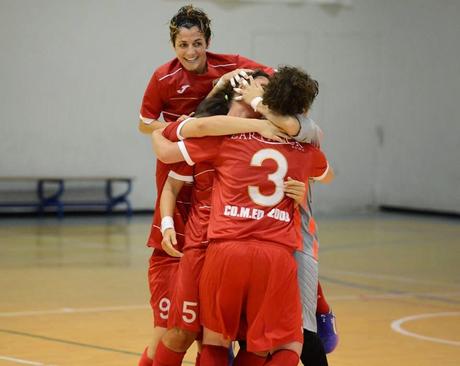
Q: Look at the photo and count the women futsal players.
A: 5